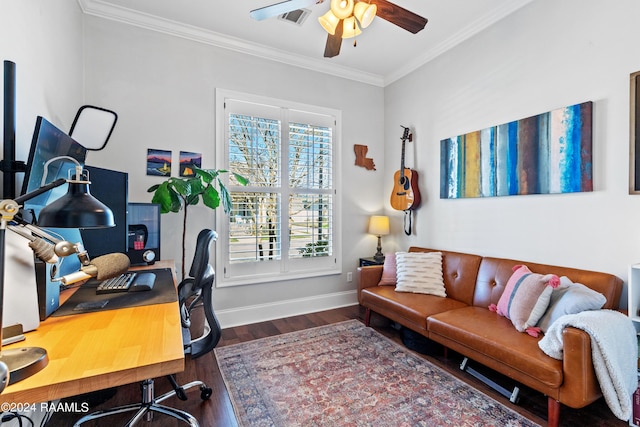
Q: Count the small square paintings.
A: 2